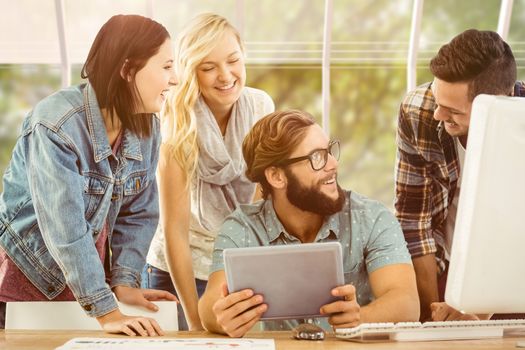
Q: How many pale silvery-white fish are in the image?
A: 0